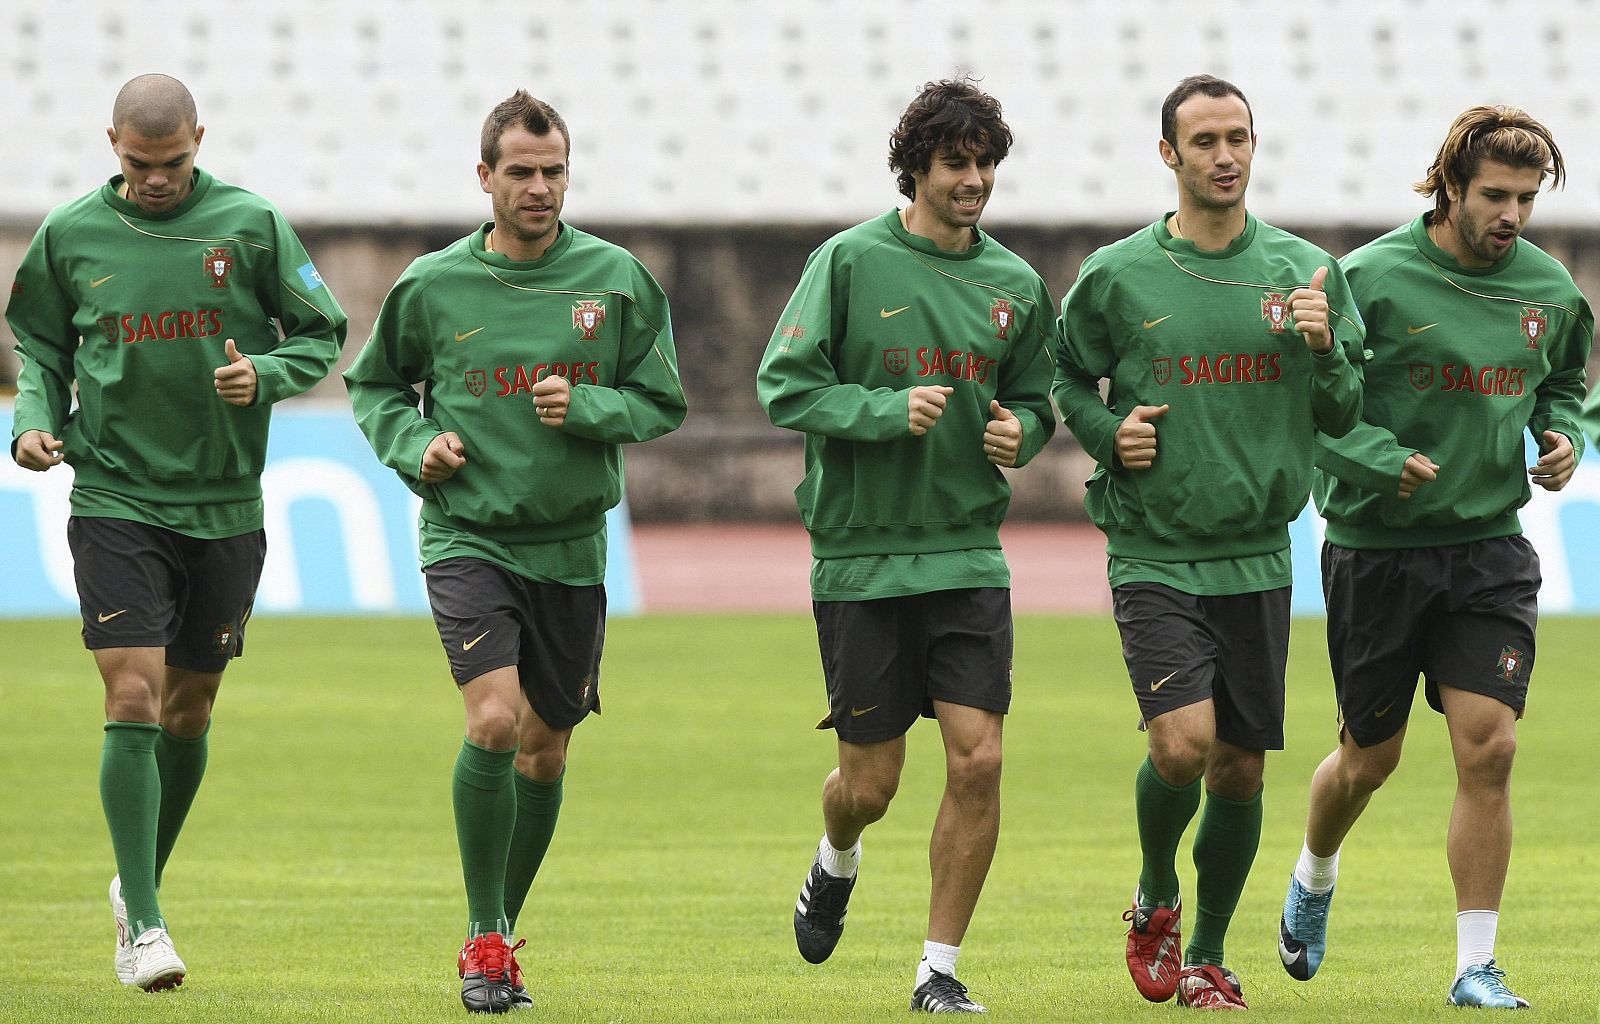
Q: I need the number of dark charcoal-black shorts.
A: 5